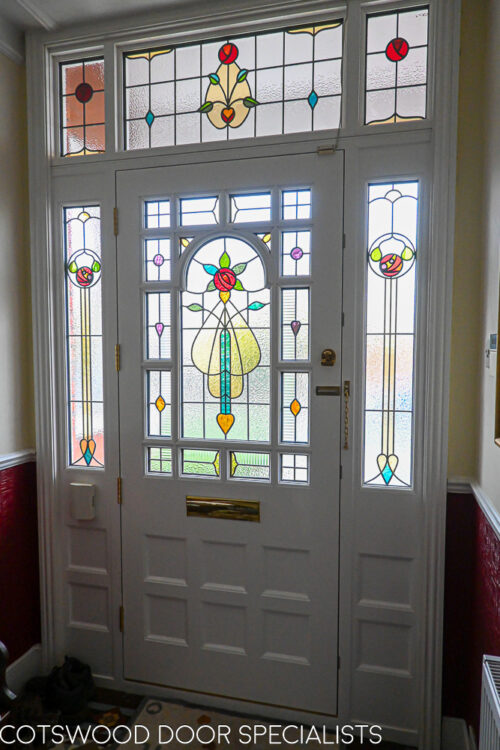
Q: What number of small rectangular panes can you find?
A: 14